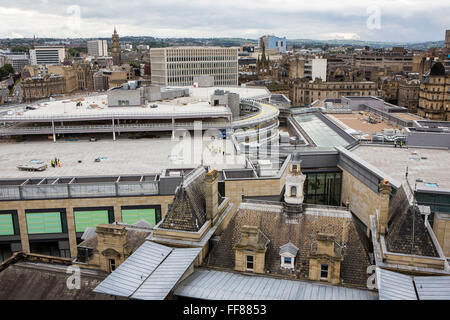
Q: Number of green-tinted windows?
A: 4